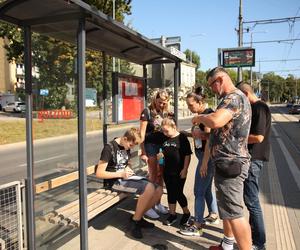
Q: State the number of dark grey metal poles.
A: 5